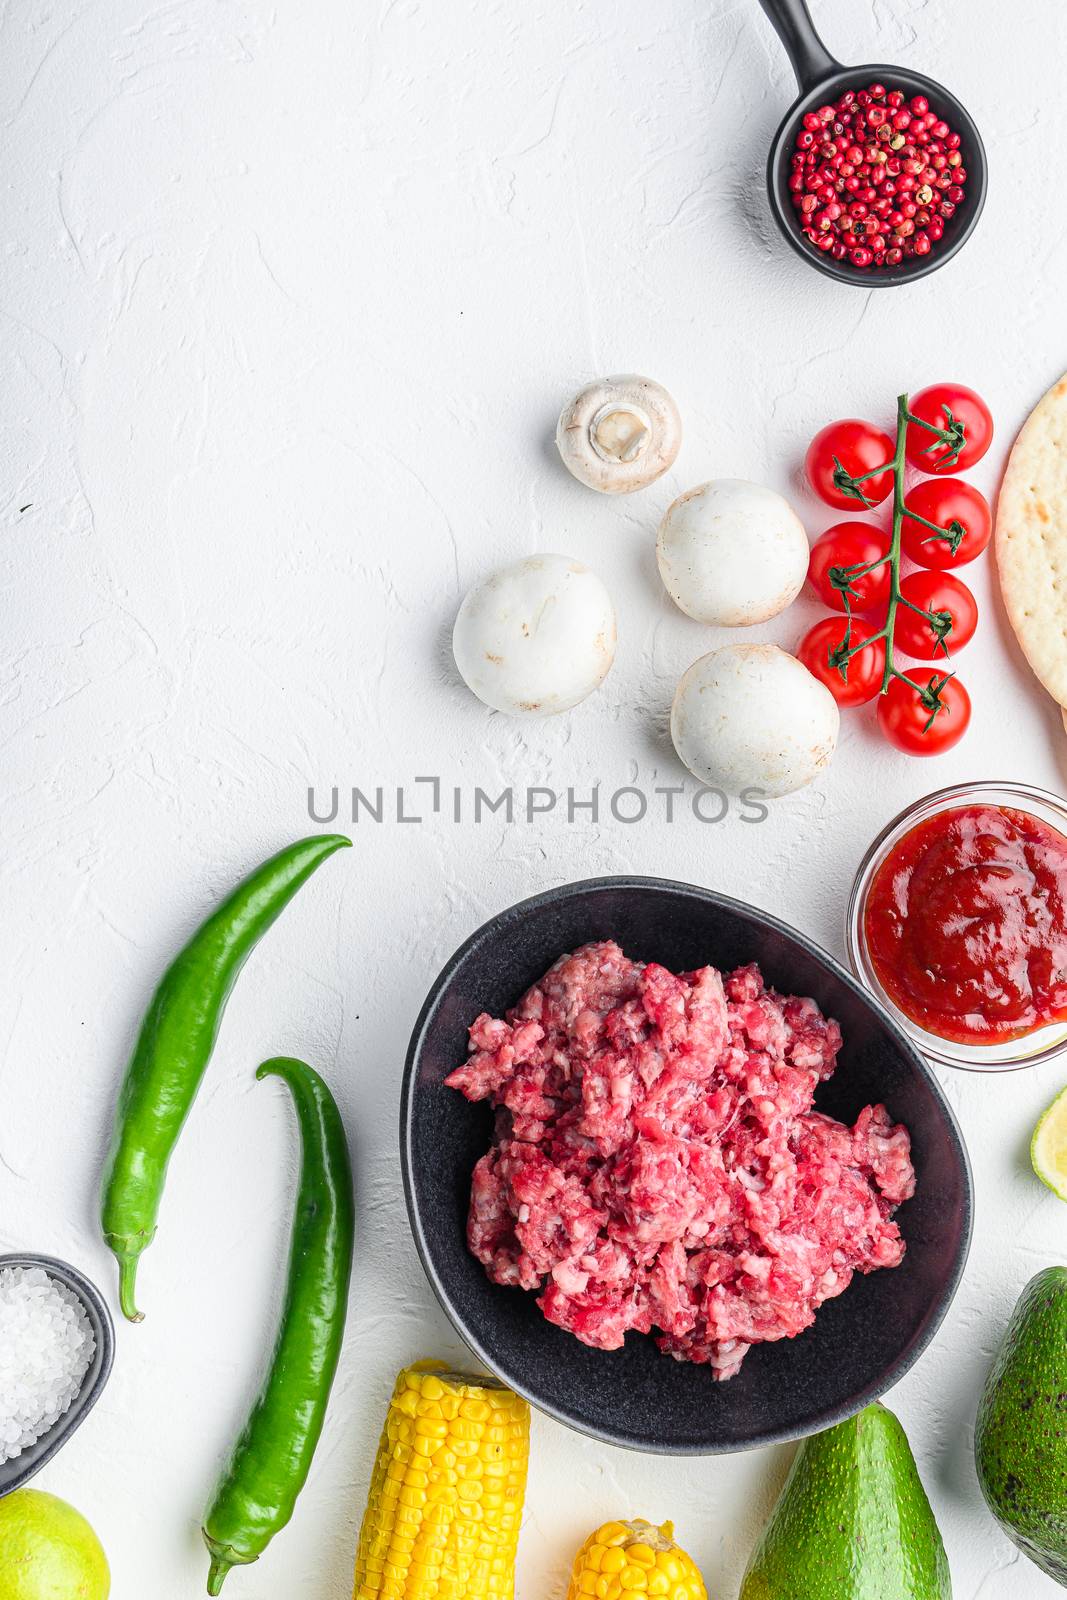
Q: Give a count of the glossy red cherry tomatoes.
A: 7